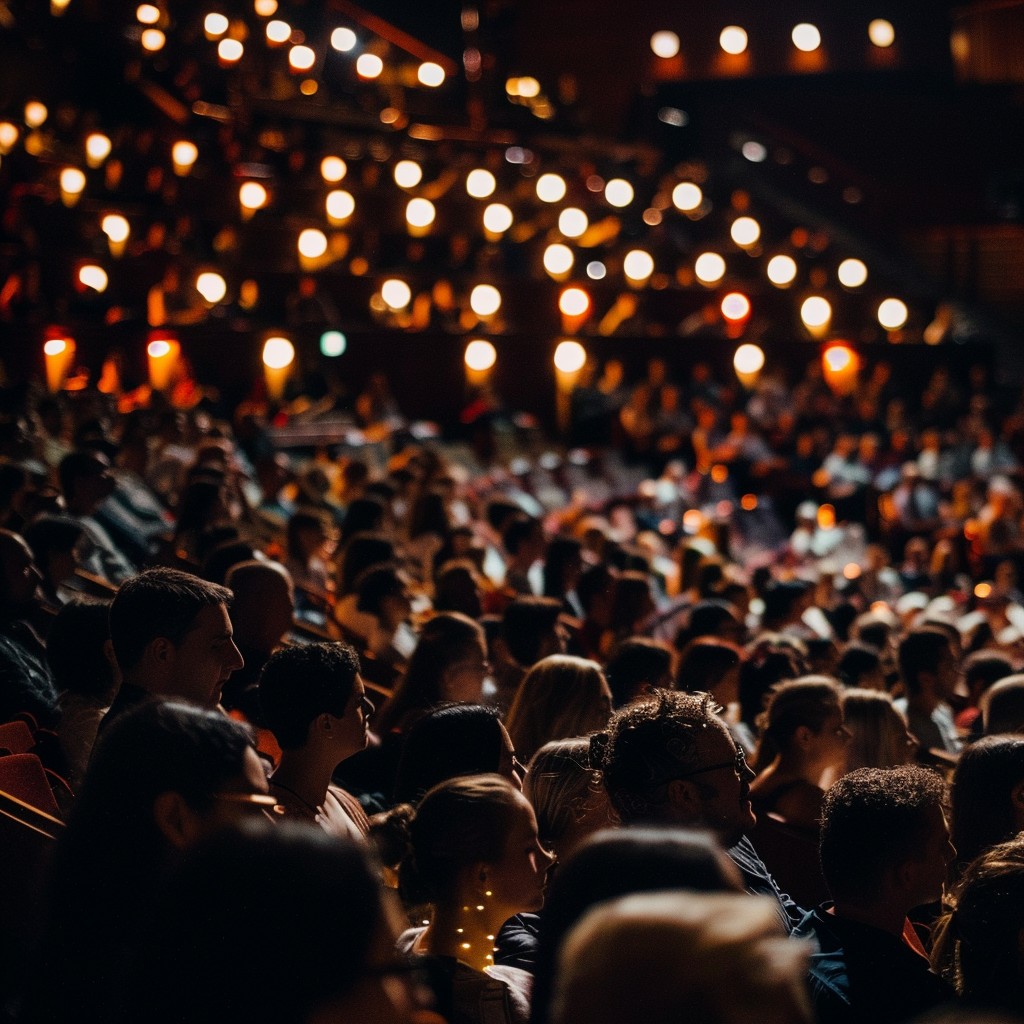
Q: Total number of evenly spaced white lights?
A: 4